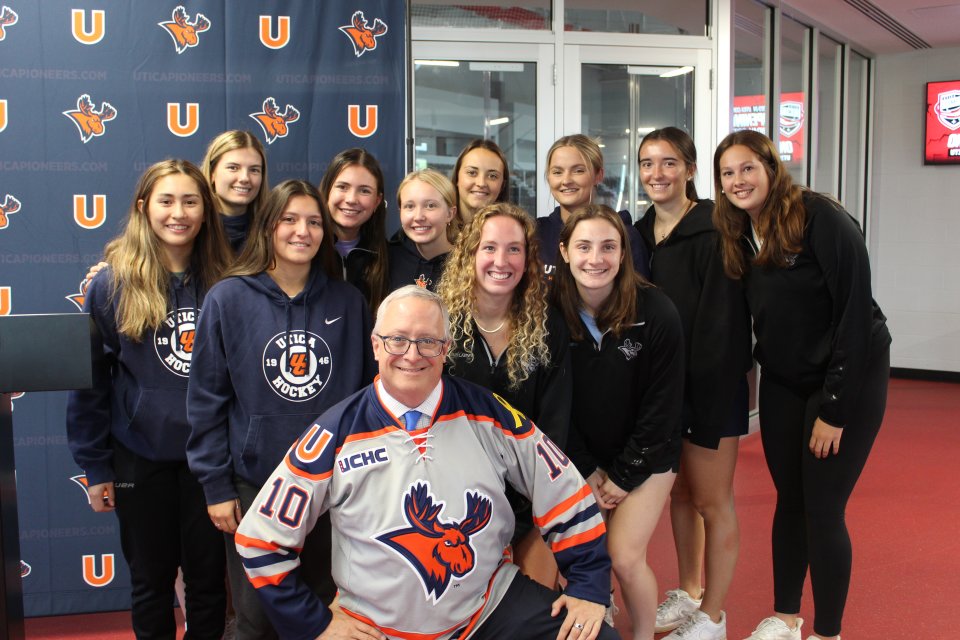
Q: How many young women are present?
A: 11